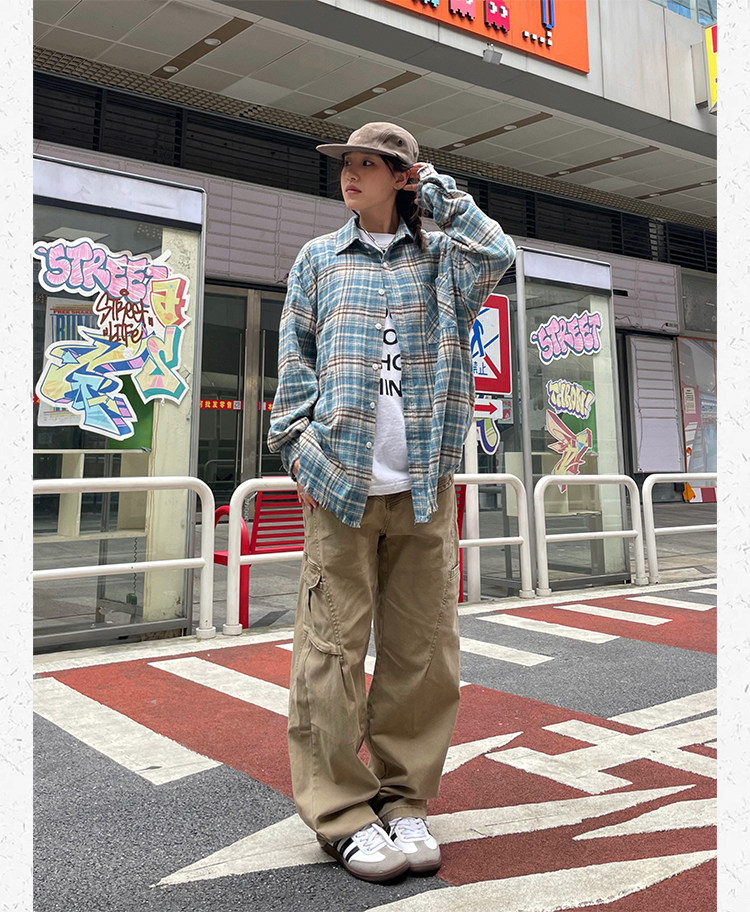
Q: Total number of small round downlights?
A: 10